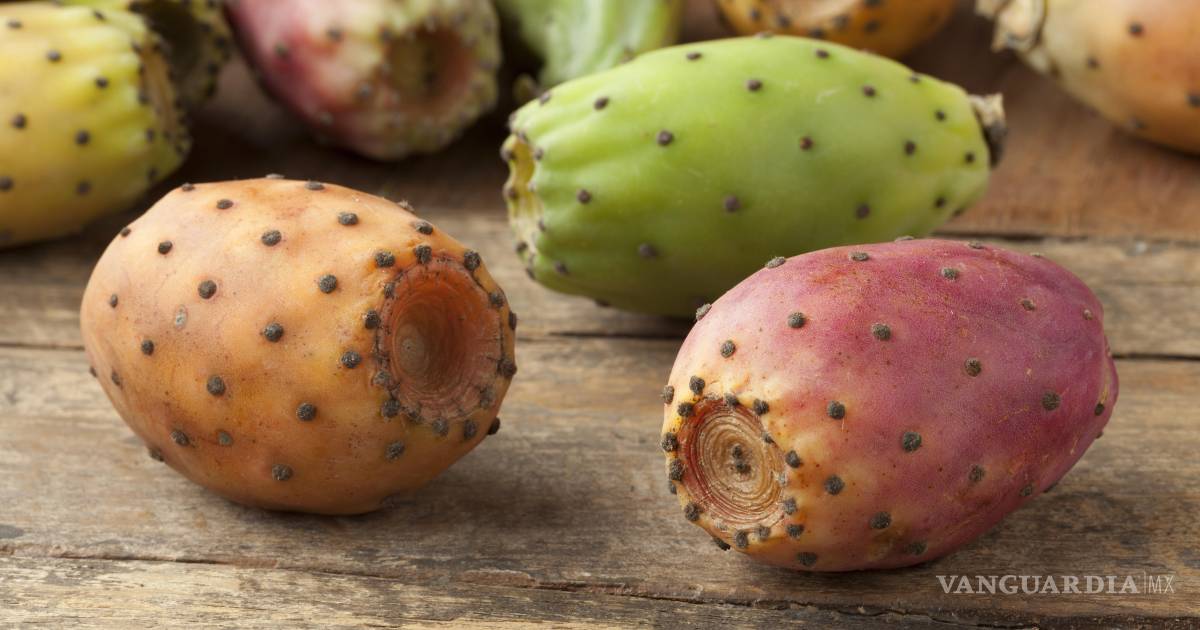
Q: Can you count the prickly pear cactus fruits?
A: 9